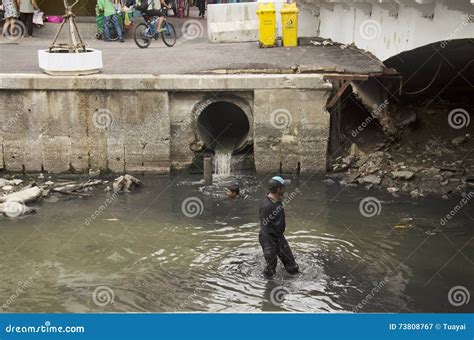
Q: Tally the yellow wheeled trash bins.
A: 2